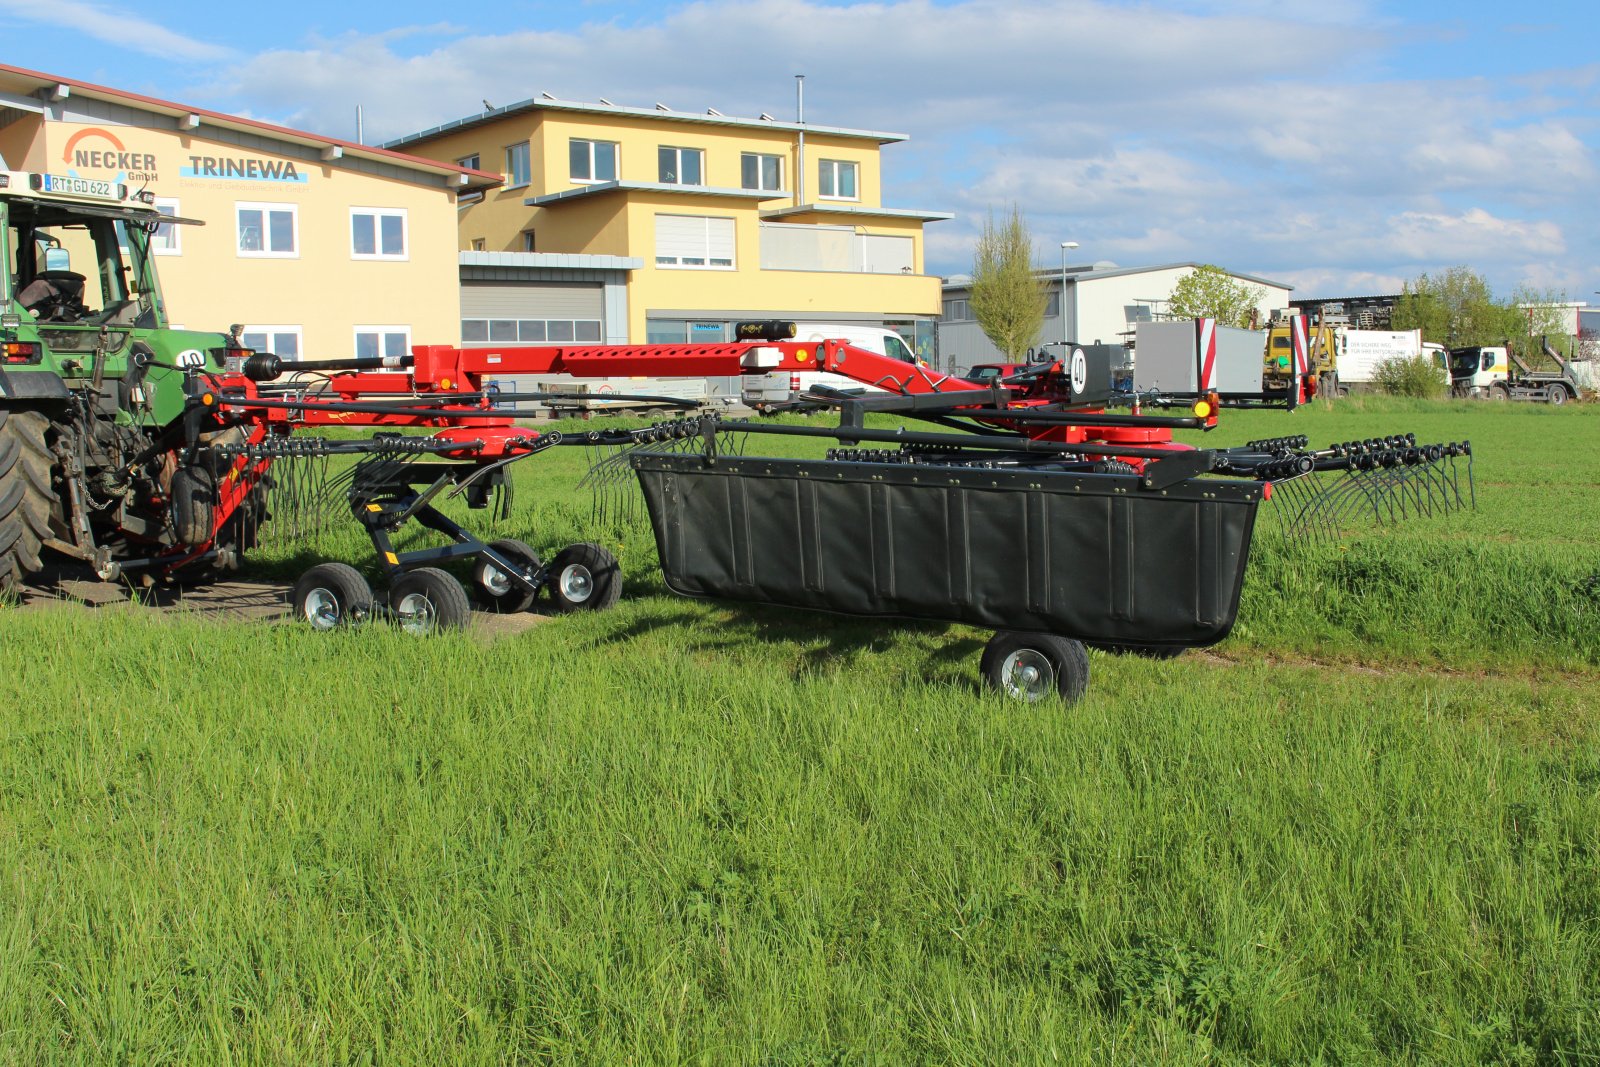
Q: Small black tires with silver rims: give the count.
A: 5